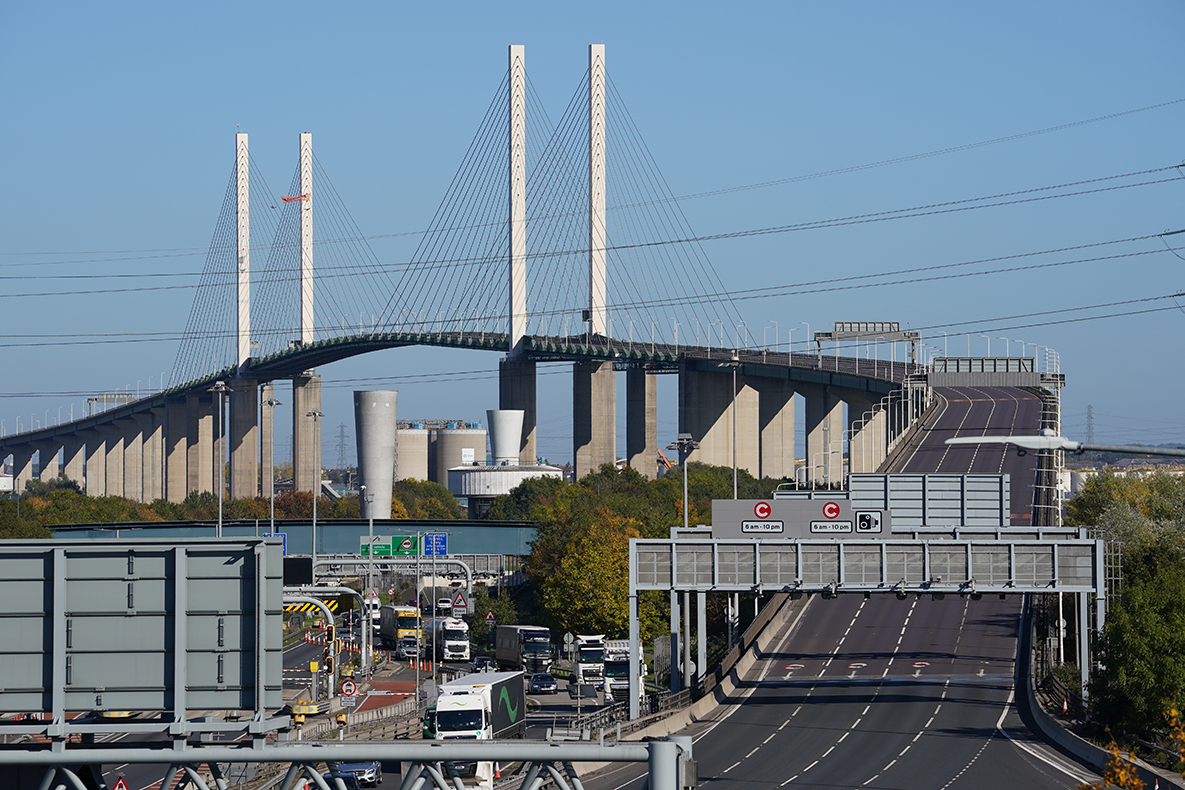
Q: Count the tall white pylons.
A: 4